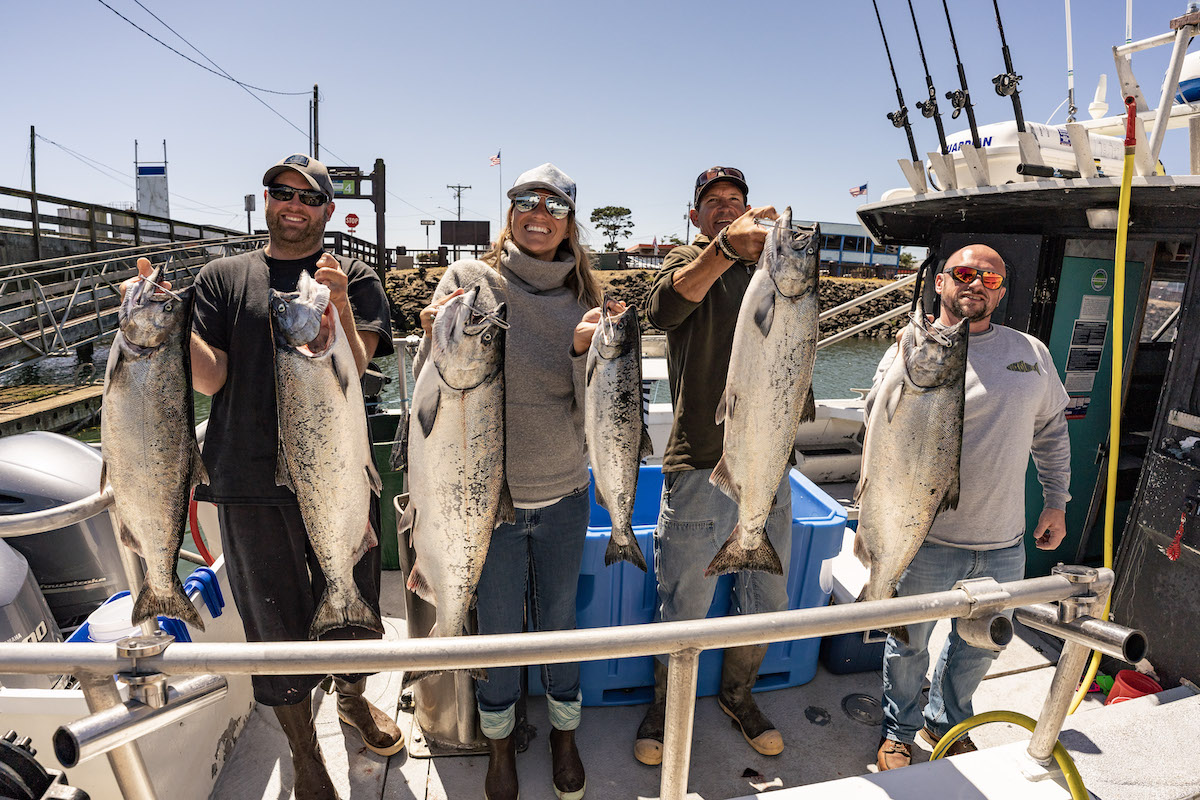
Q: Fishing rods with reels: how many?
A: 4